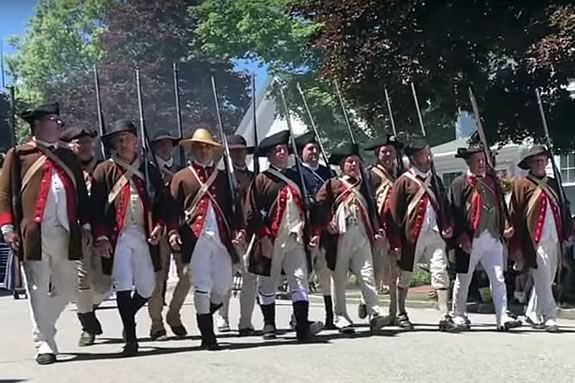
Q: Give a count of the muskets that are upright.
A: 13